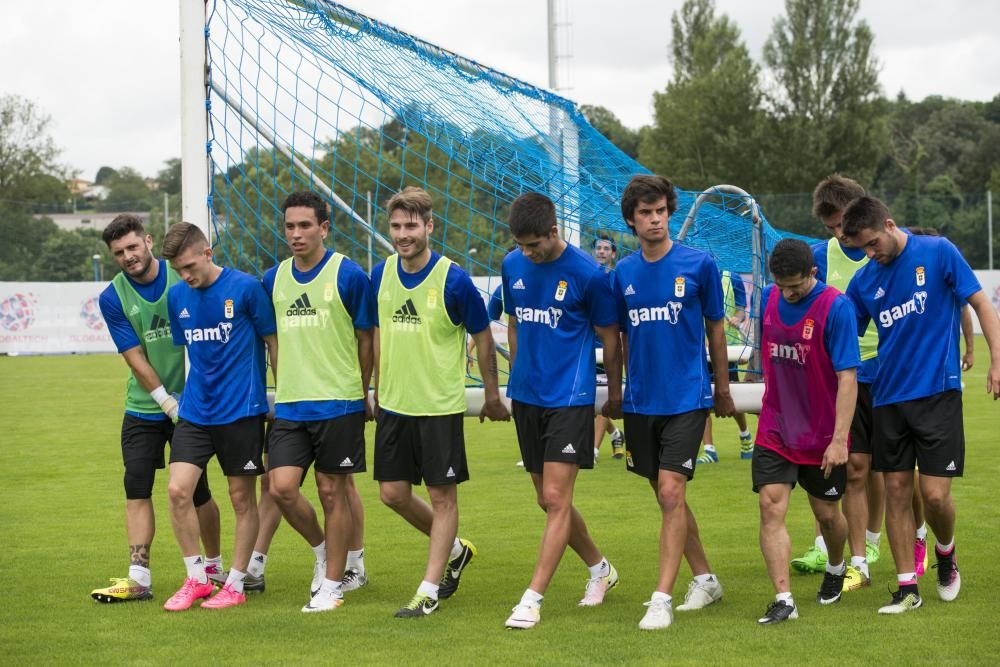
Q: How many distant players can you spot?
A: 3